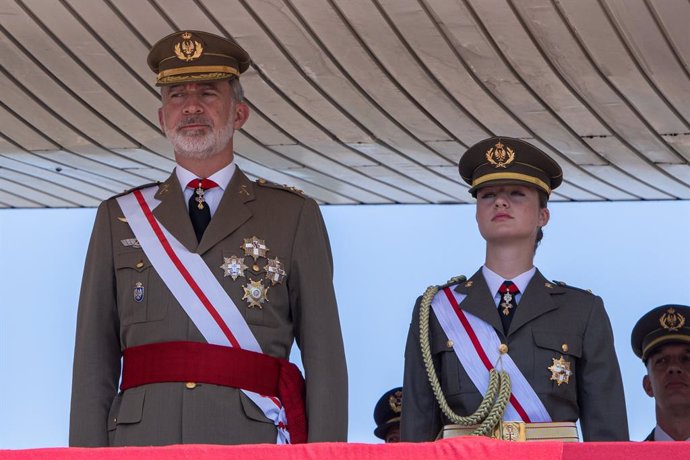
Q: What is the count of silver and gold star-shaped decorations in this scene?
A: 5